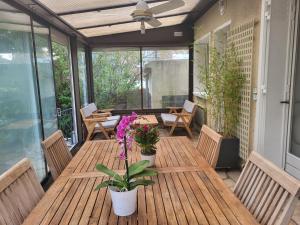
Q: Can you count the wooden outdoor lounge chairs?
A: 2